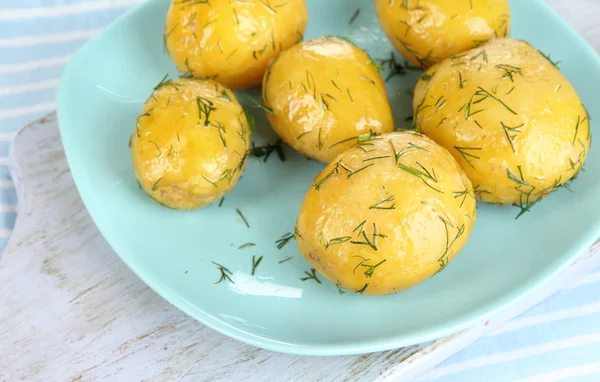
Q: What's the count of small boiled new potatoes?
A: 6